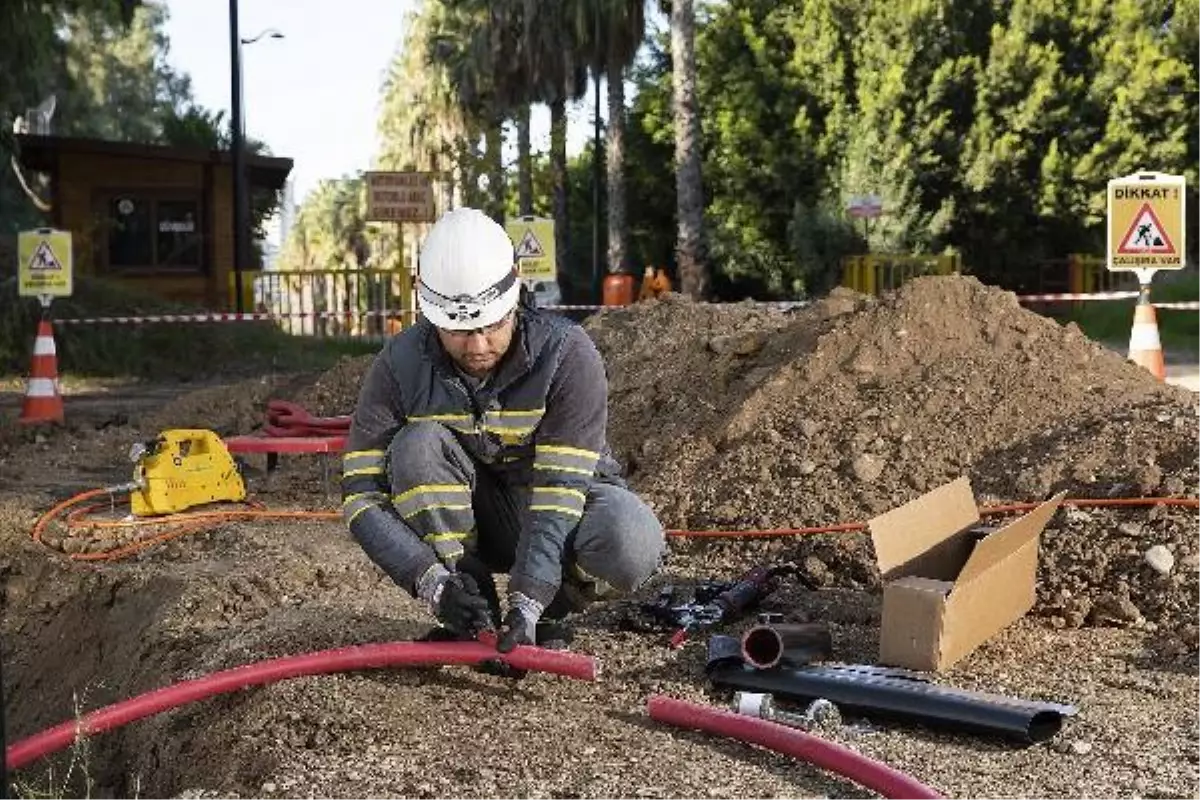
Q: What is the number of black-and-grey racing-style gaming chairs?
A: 0